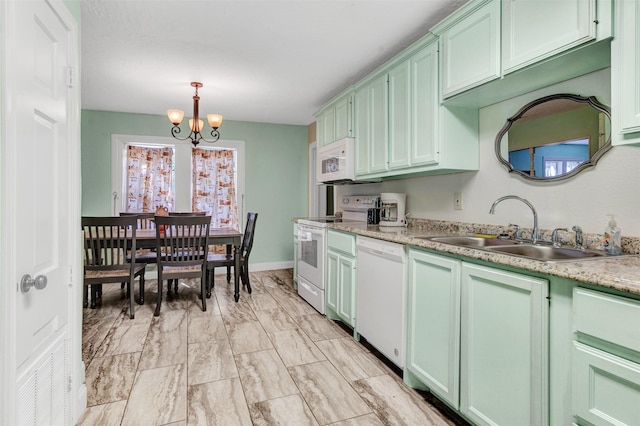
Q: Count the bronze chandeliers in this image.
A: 1